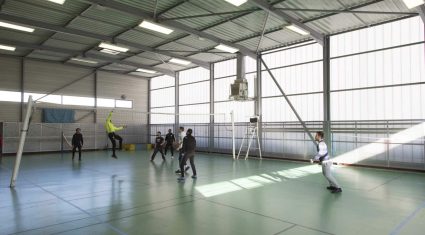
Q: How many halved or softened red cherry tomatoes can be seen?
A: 0